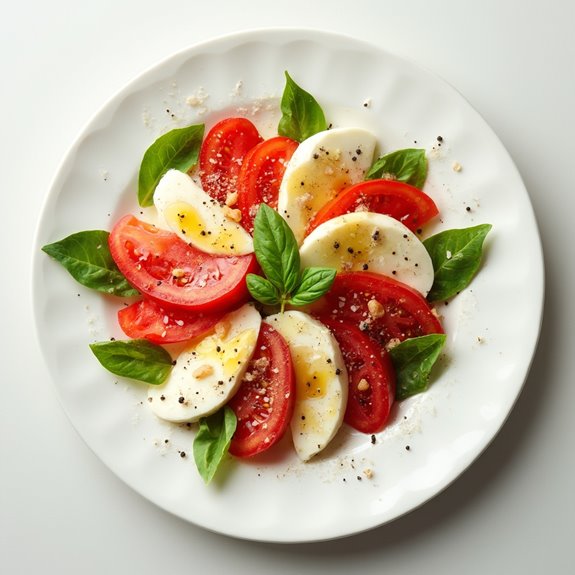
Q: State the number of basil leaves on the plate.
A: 11